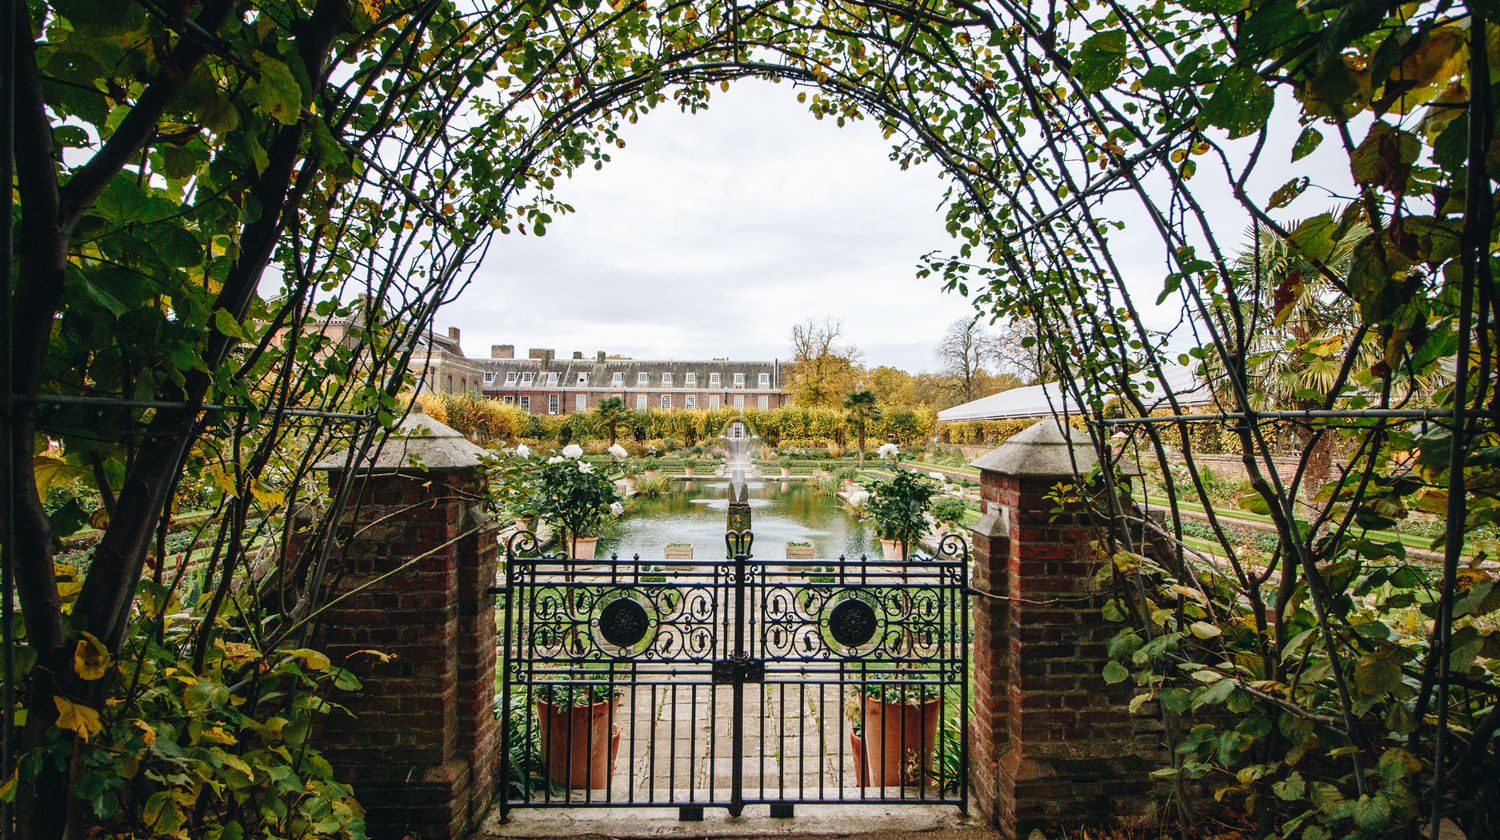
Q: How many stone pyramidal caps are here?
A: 2